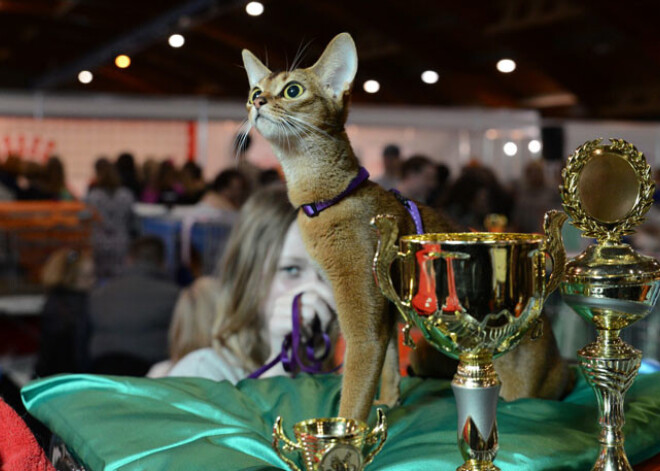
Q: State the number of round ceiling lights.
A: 7